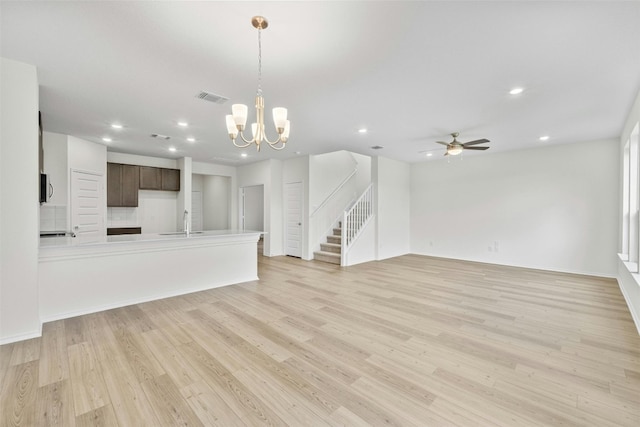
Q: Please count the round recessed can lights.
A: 10